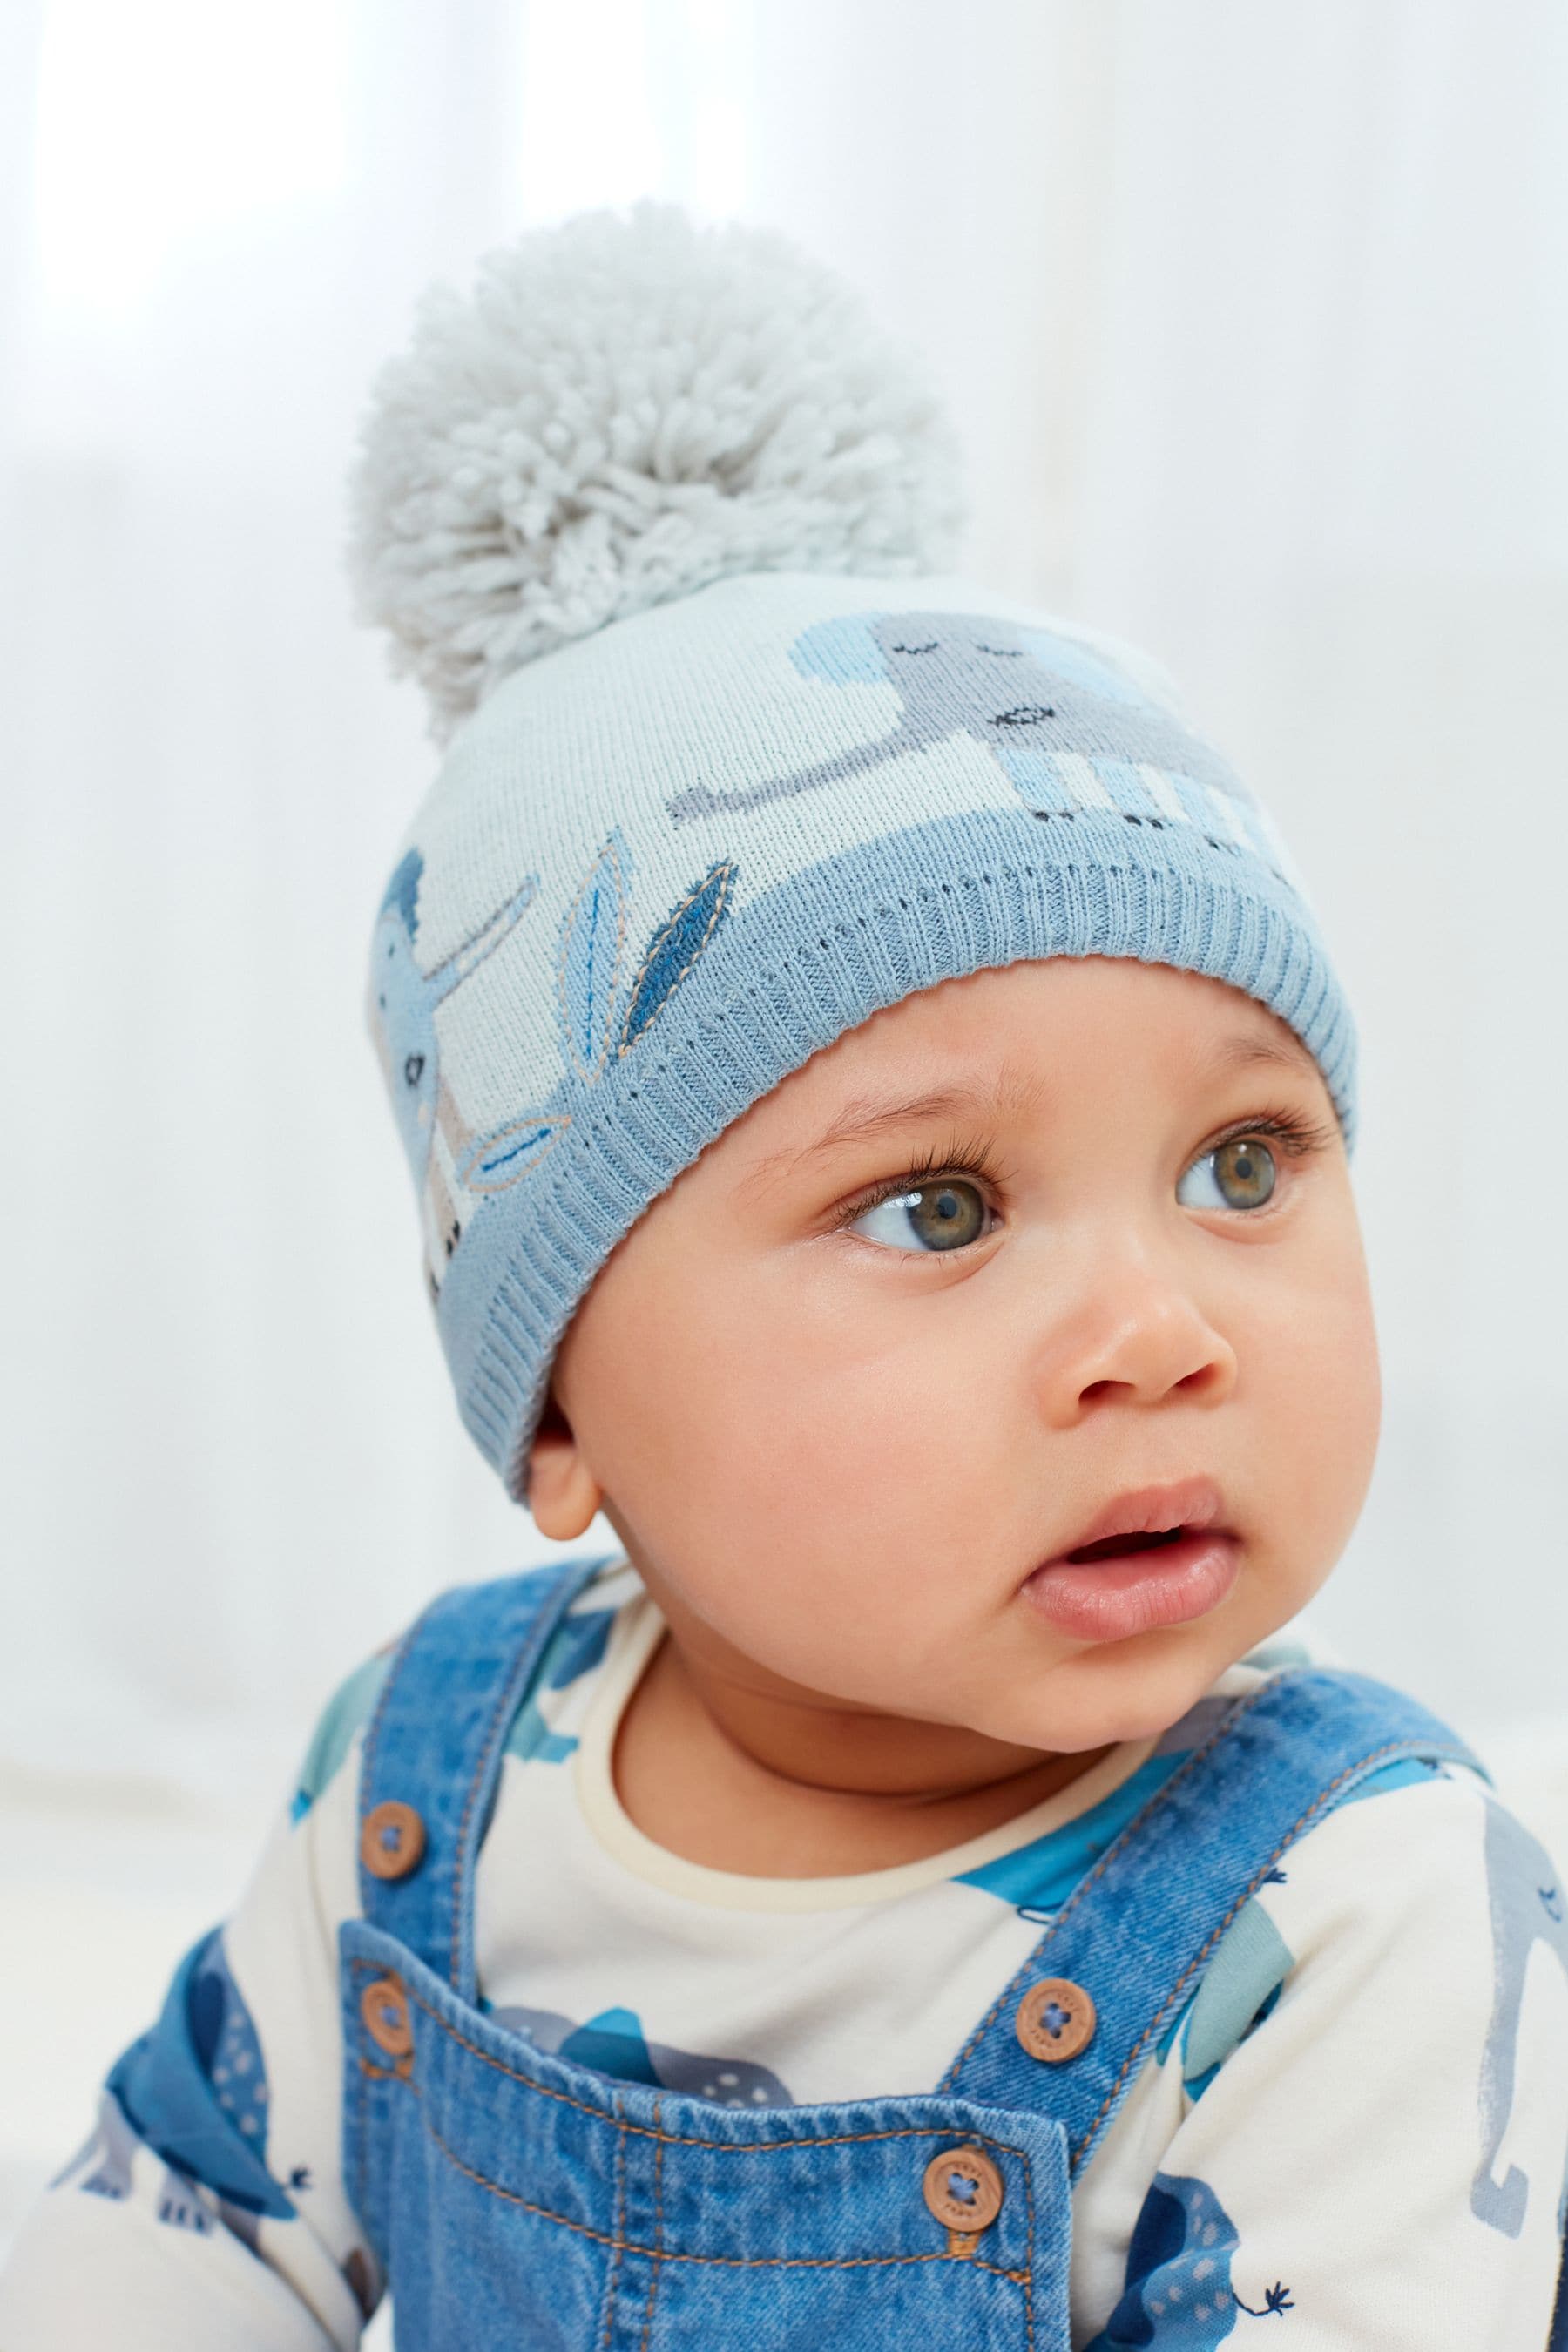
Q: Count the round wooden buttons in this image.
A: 4